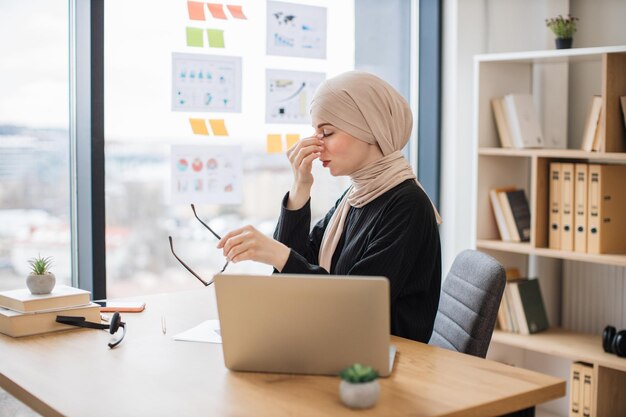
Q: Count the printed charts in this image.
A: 4